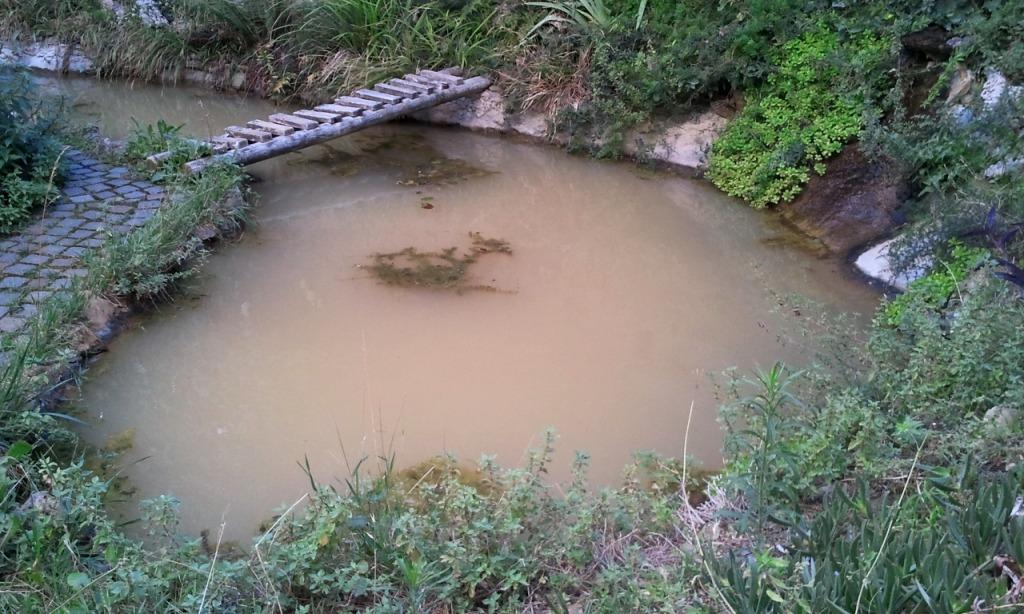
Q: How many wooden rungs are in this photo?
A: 13